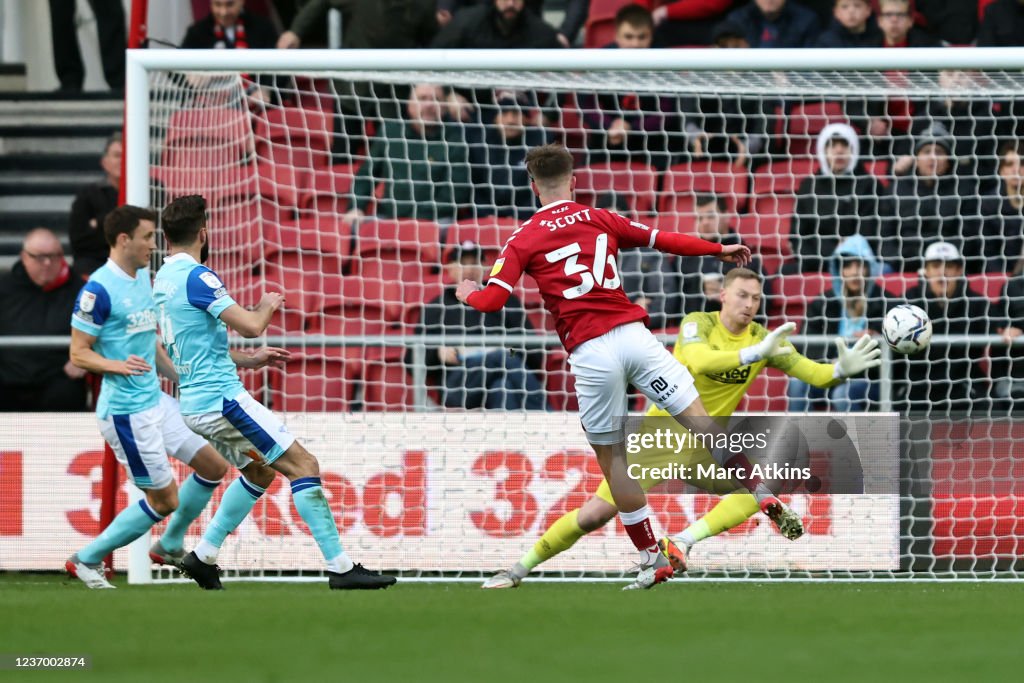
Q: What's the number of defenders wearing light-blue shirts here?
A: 2